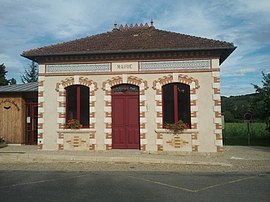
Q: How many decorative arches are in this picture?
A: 3